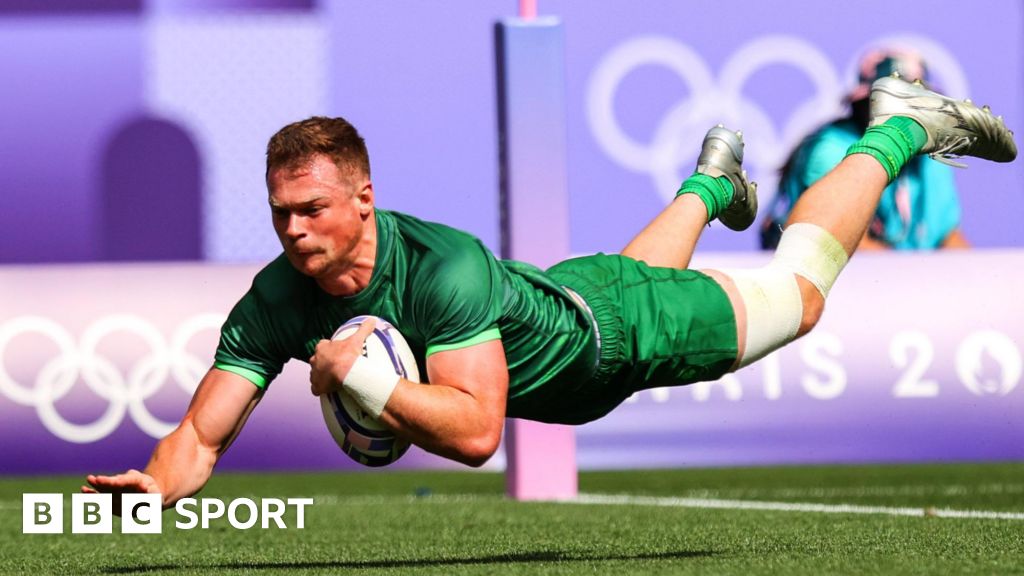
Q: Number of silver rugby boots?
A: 2